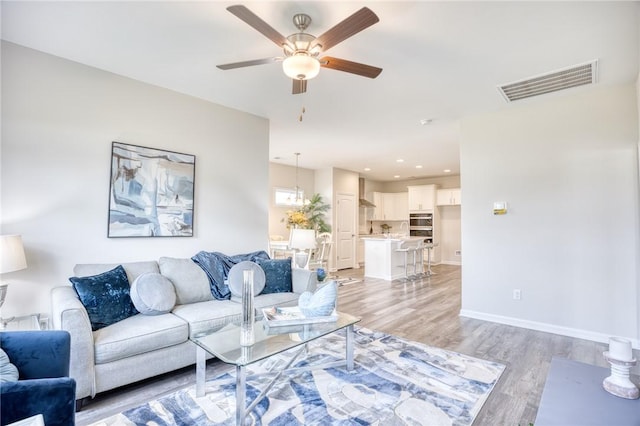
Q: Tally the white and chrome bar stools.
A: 4